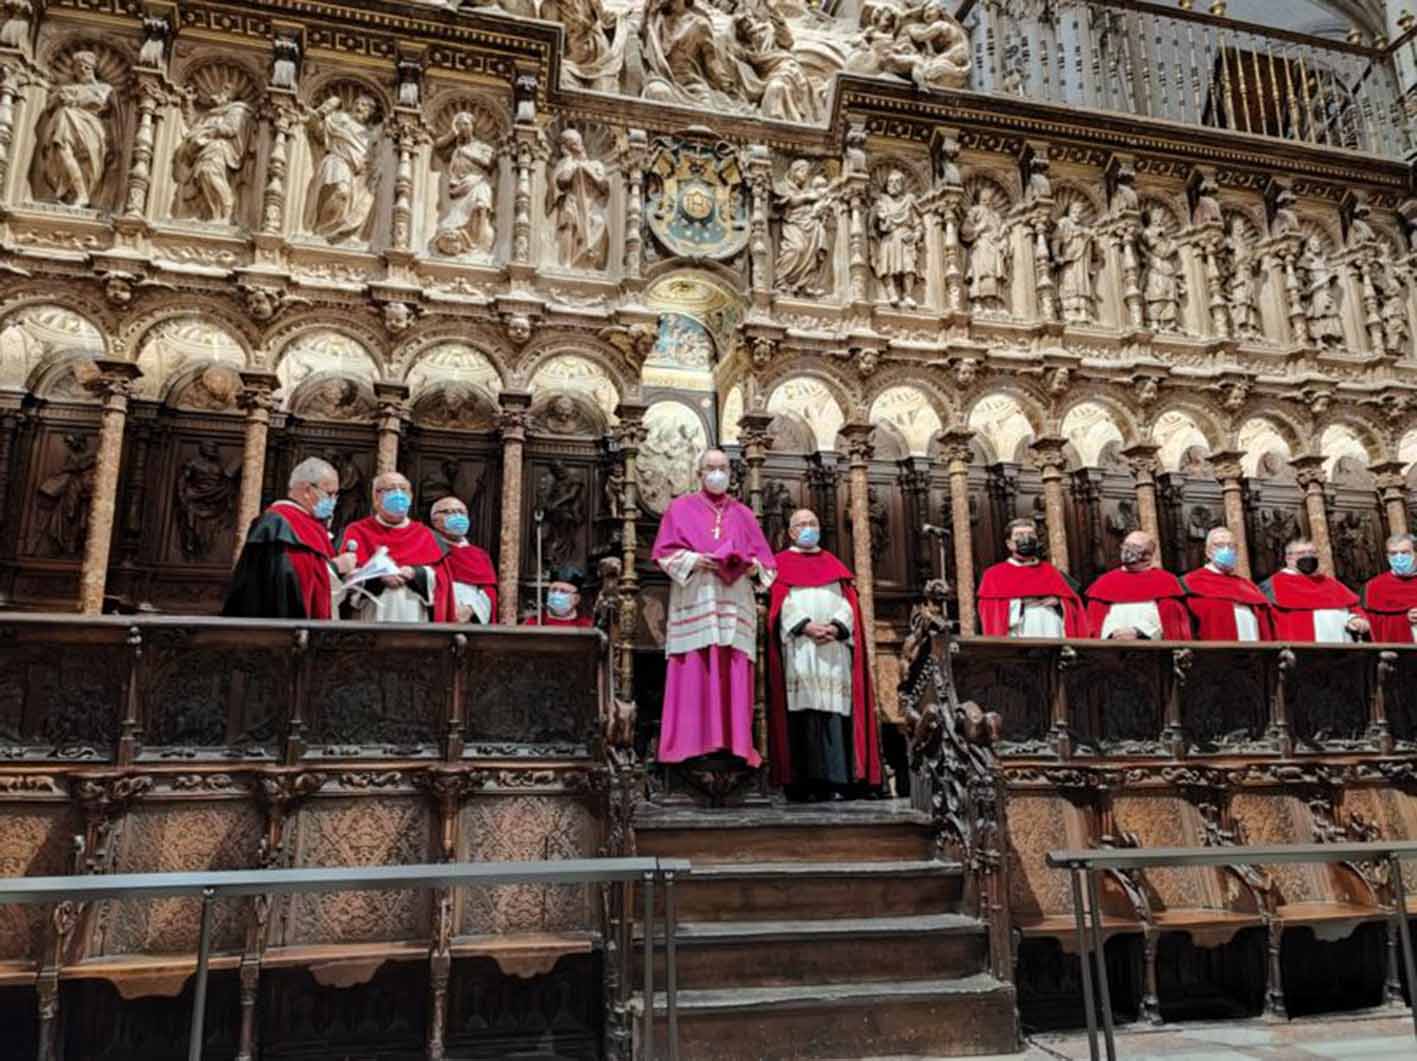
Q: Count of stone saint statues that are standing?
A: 13